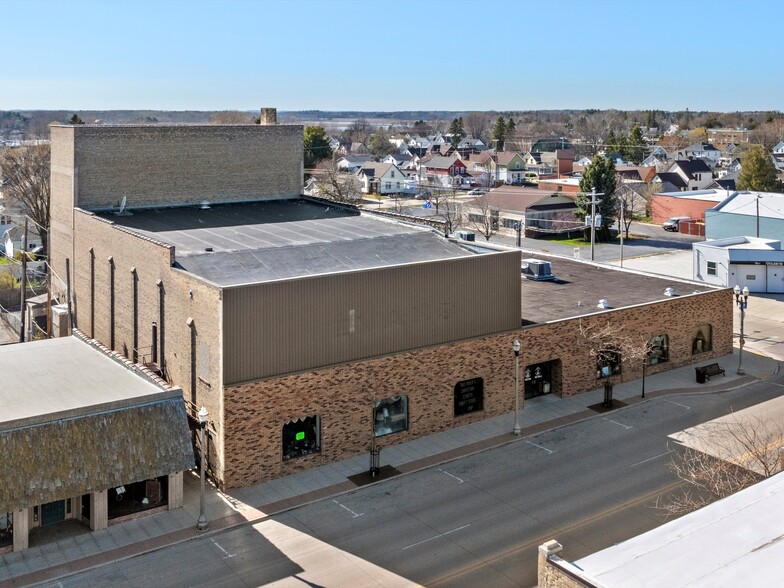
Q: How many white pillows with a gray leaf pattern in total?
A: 0